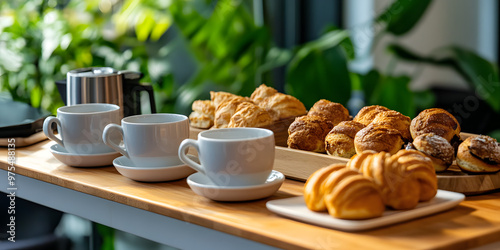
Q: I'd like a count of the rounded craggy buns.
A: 9